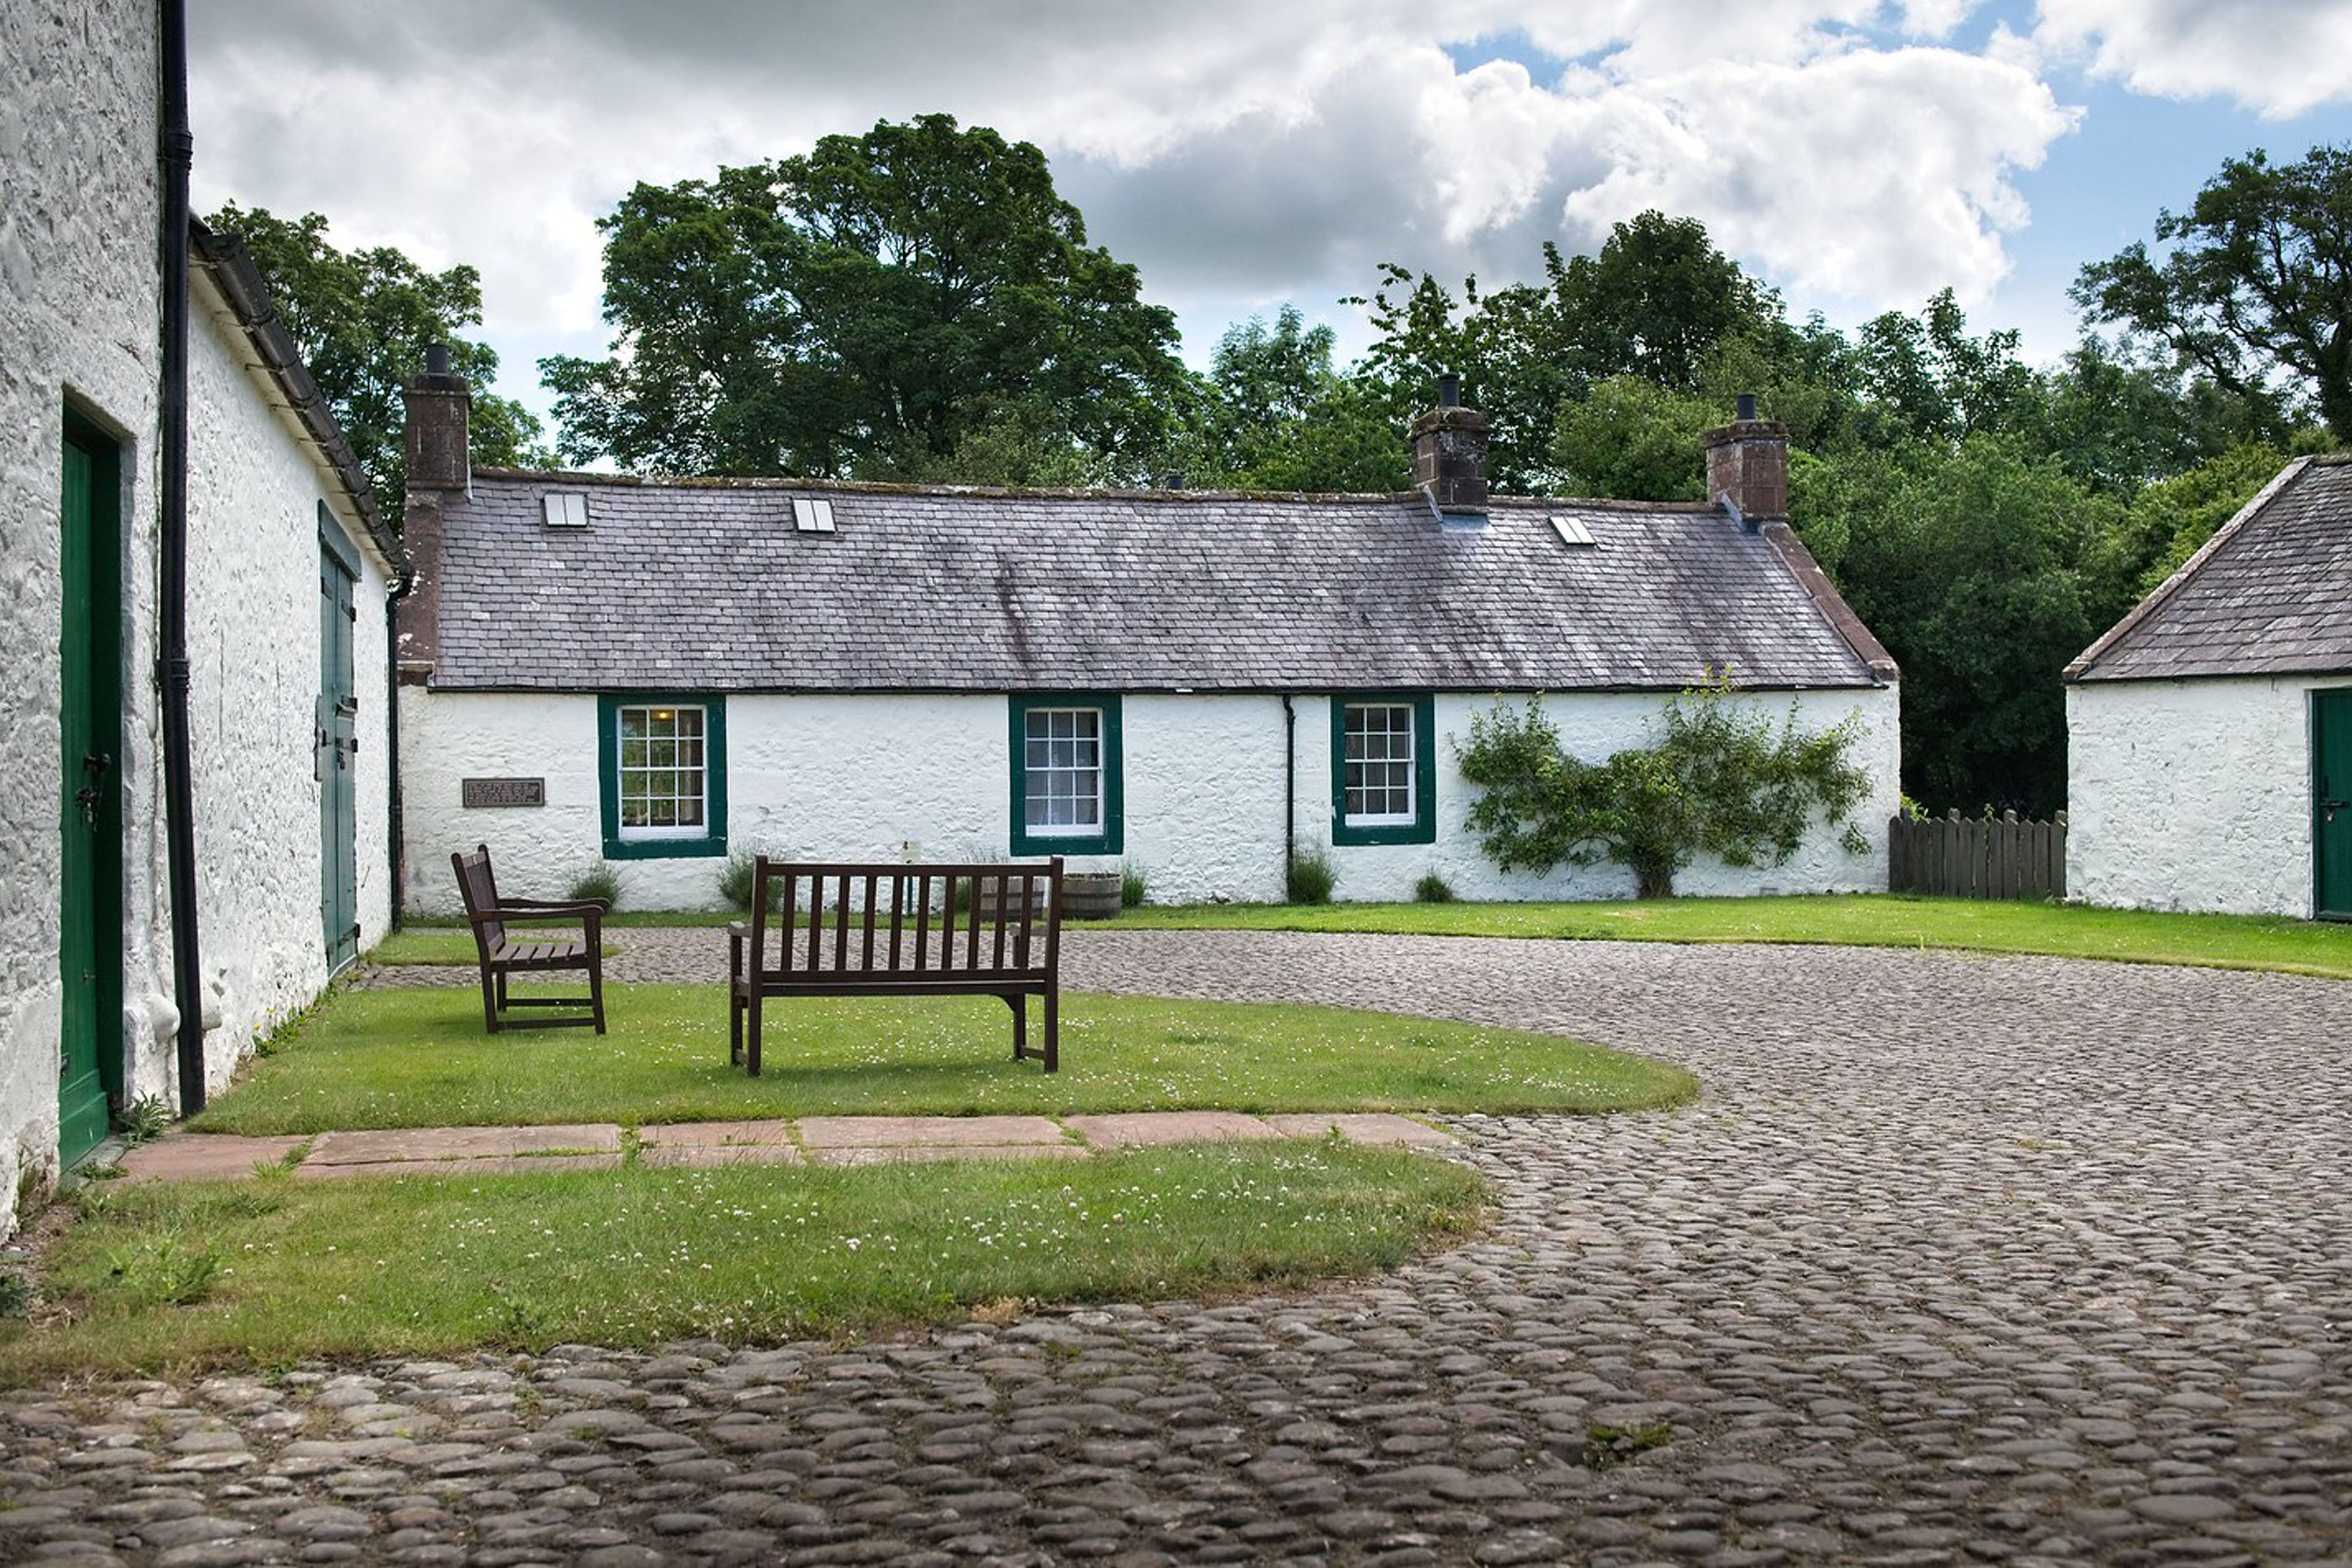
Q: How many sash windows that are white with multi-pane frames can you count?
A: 3